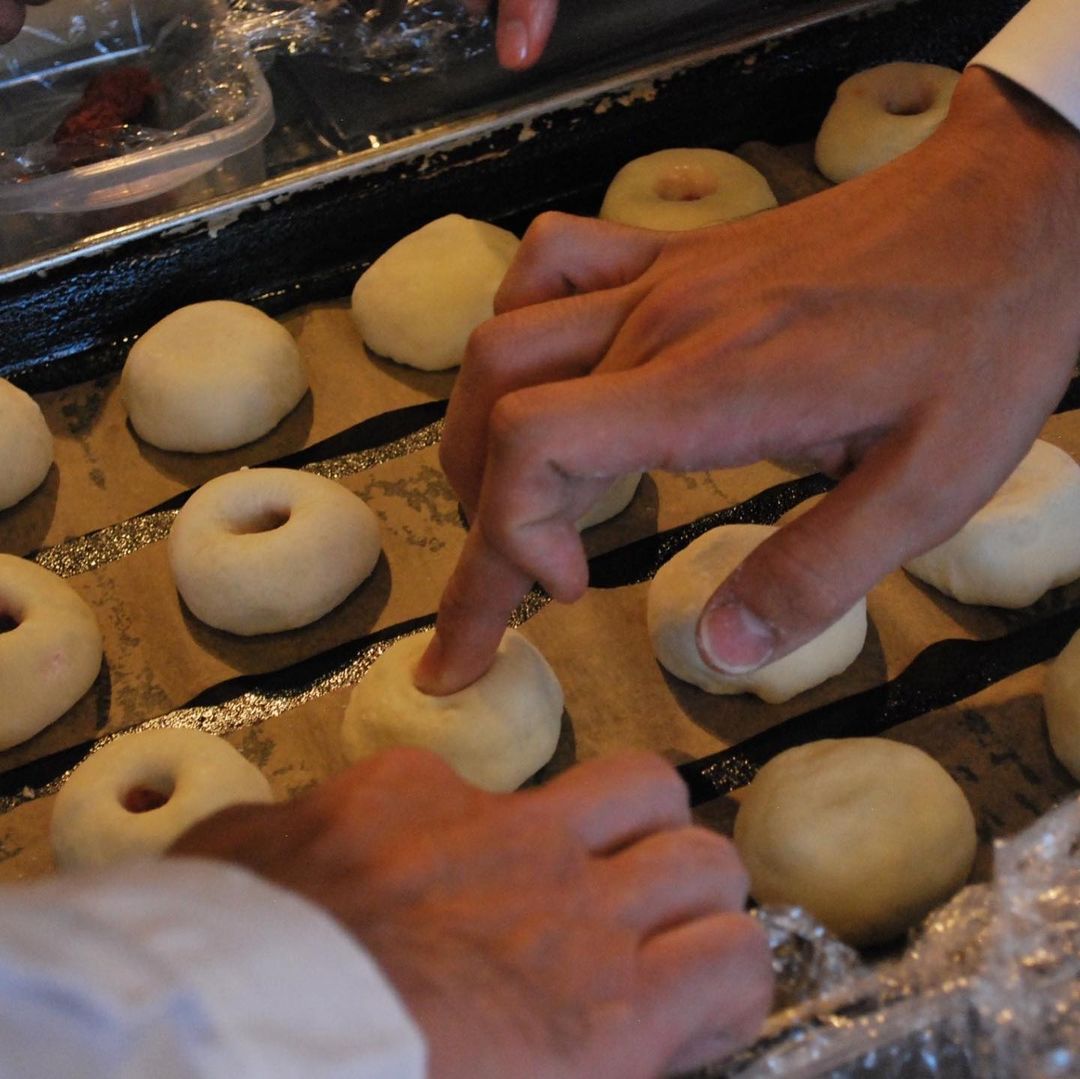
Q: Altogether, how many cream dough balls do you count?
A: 14